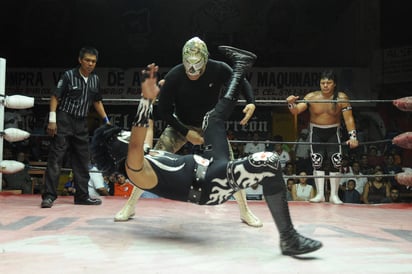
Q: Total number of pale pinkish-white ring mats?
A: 1